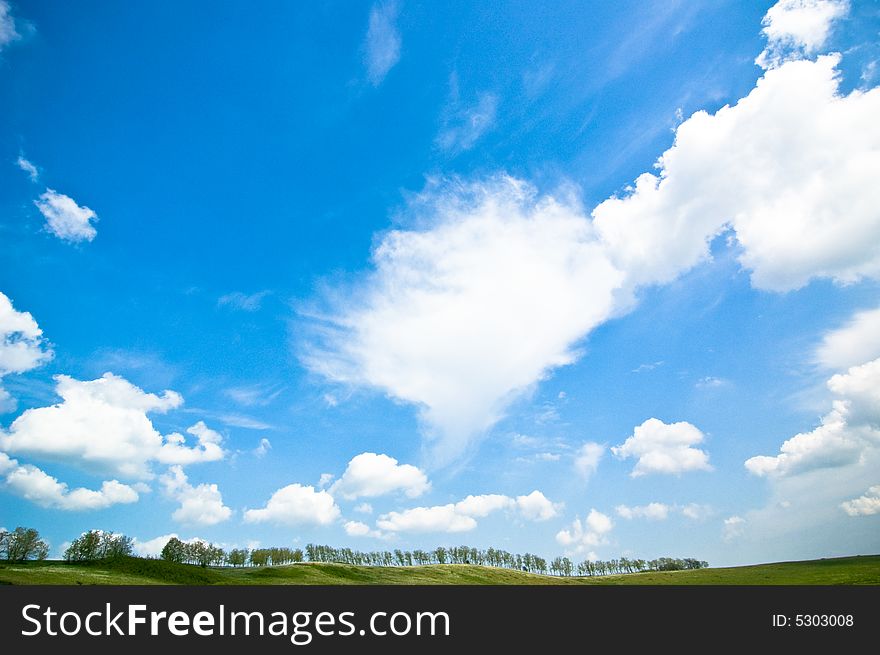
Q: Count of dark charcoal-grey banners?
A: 1